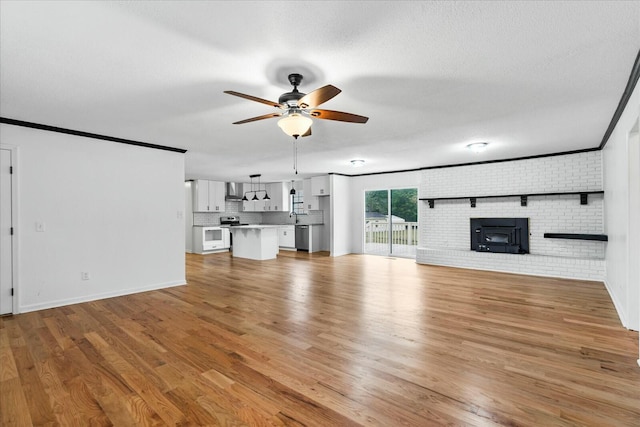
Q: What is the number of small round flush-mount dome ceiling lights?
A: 2